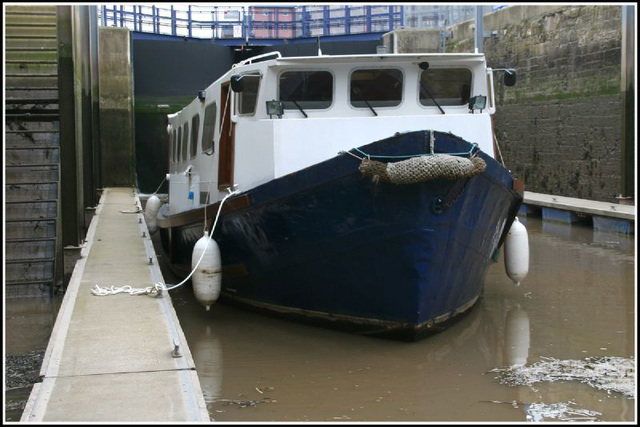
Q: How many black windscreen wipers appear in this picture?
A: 3